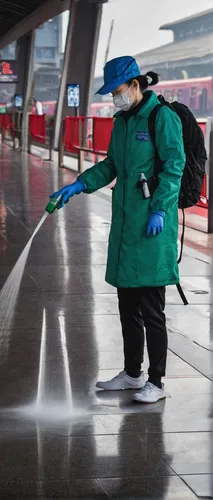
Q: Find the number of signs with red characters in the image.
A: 1